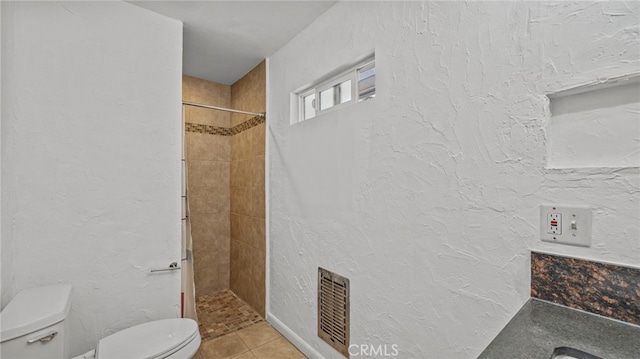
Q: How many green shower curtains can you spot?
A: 0